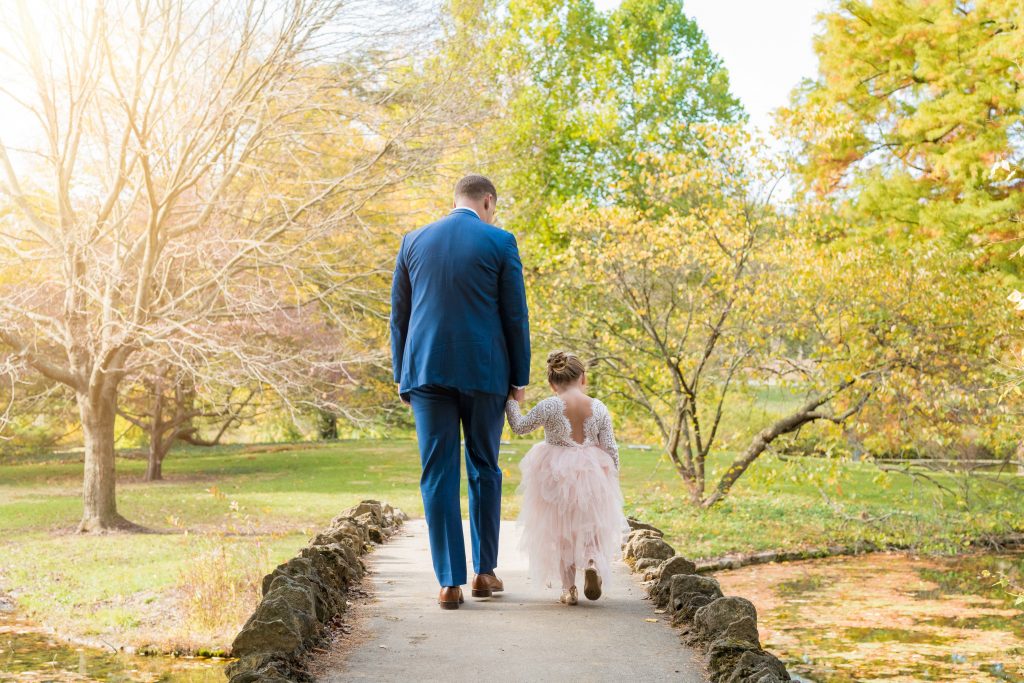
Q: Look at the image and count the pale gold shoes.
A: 2